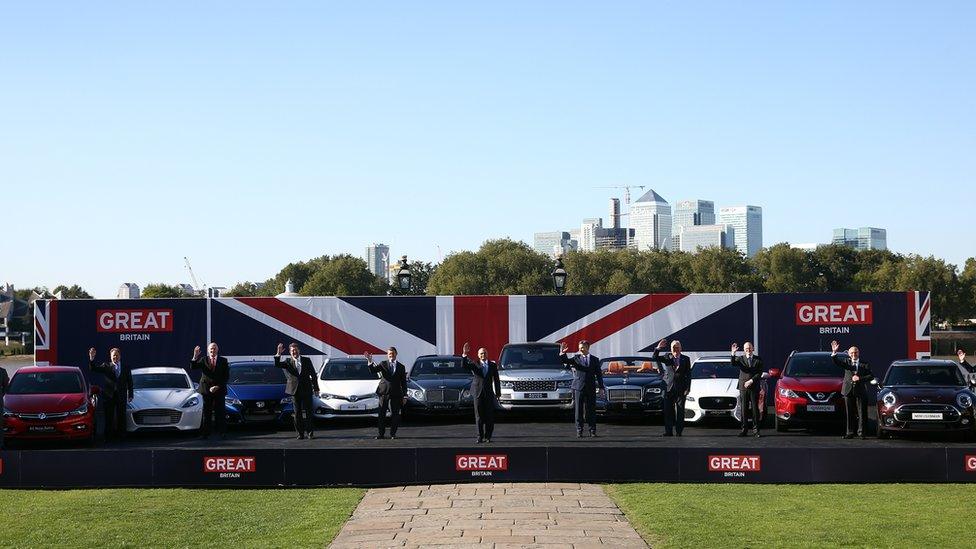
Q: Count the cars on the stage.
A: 10